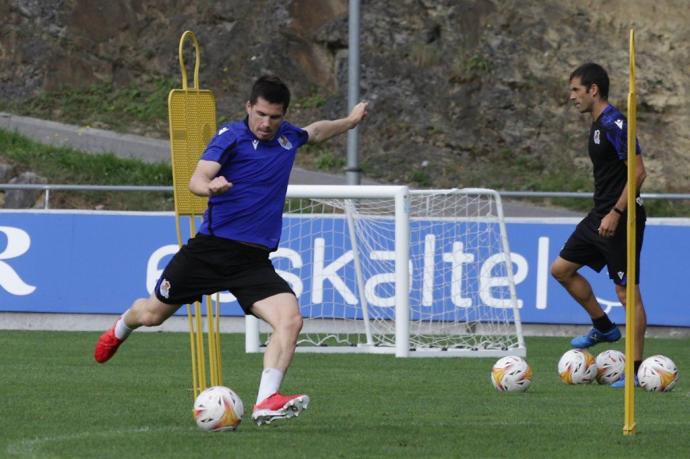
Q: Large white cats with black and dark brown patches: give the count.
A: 0